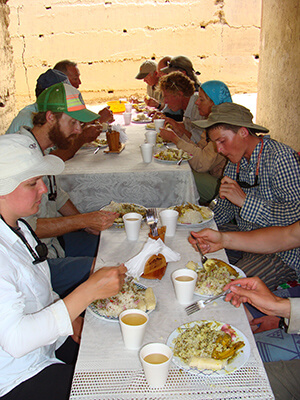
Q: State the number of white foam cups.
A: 10